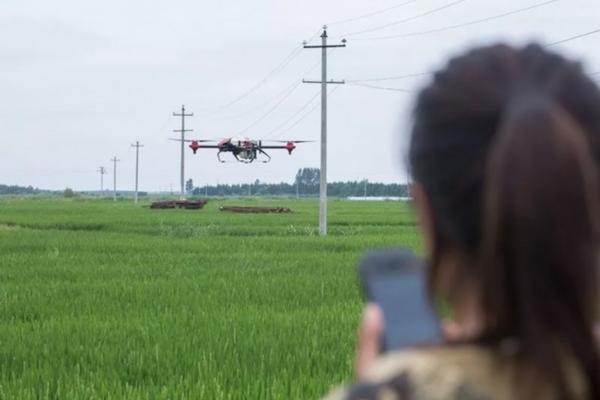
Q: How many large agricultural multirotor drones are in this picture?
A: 1